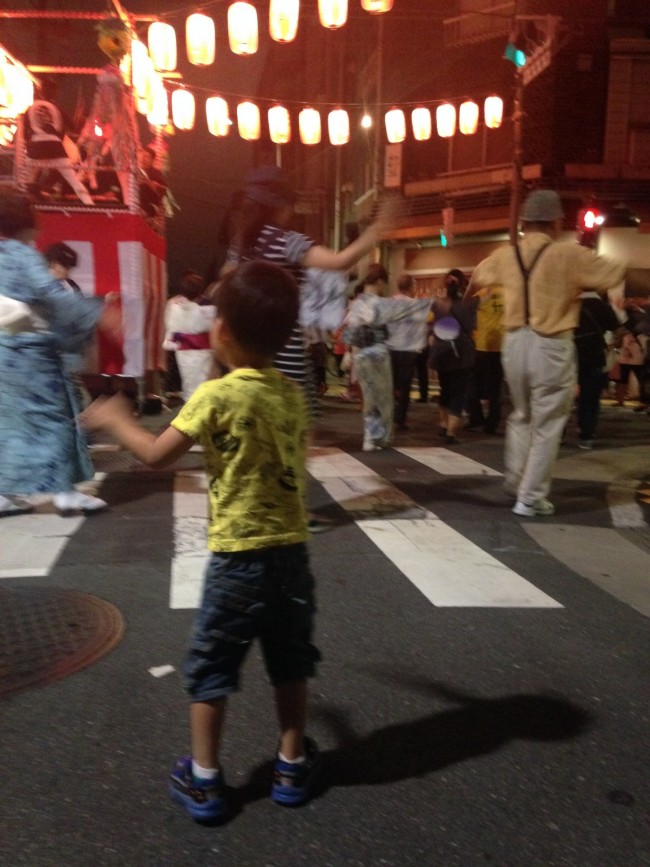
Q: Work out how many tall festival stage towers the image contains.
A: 1